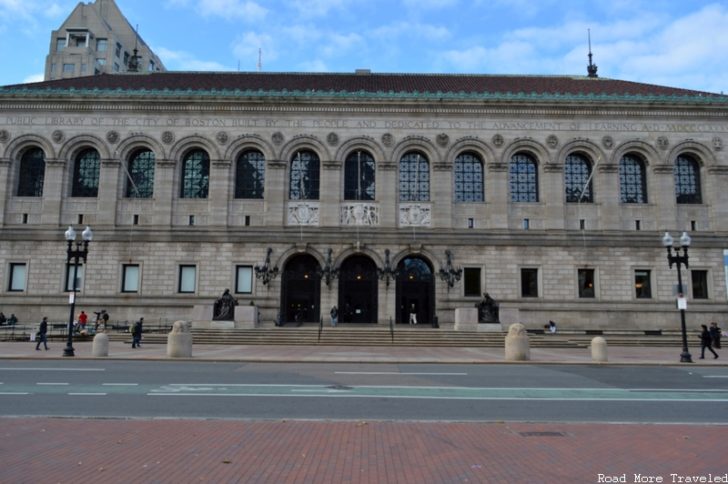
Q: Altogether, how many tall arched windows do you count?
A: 13